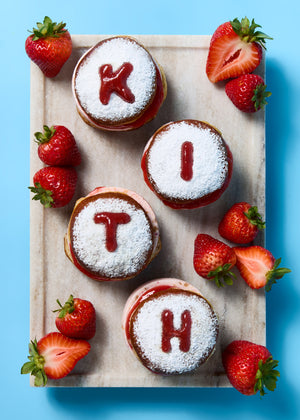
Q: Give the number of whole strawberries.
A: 8